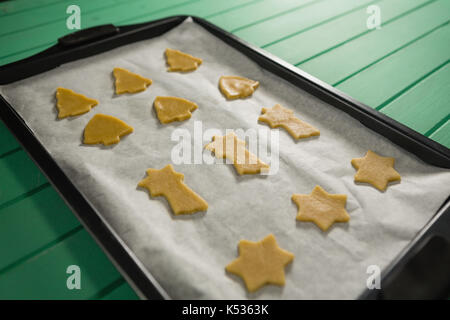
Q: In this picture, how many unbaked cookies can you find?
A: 12